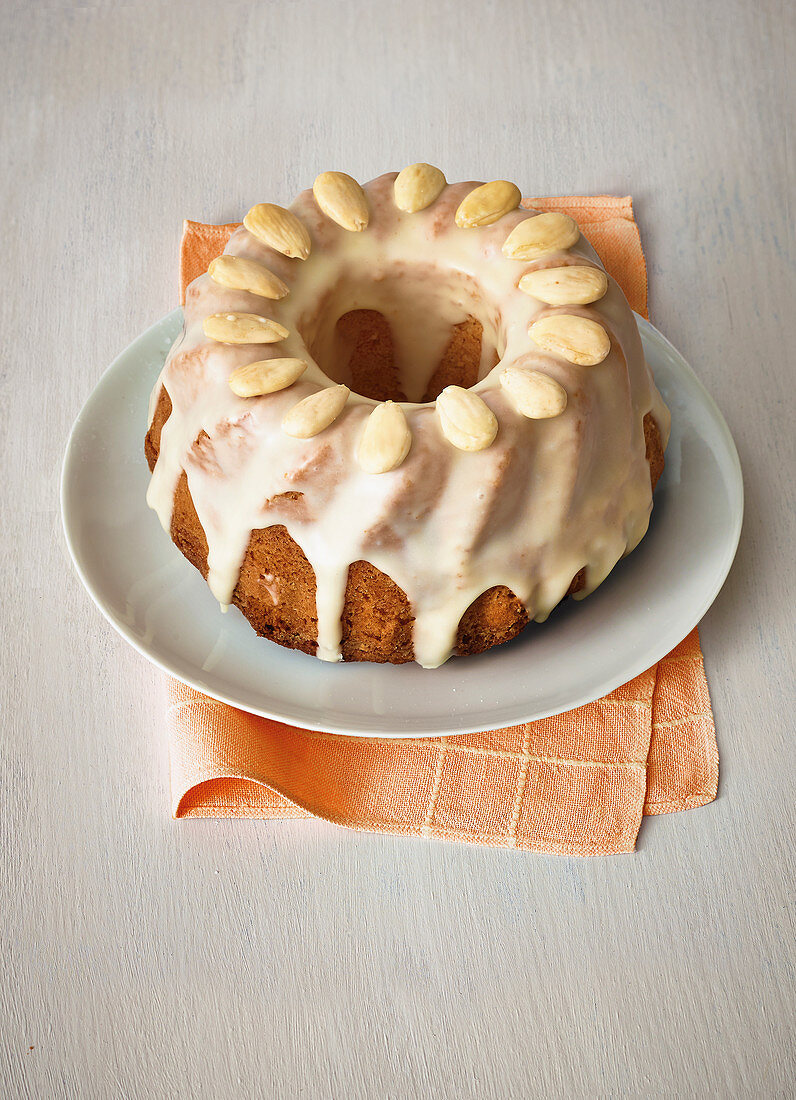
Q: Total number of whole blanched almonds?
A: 14